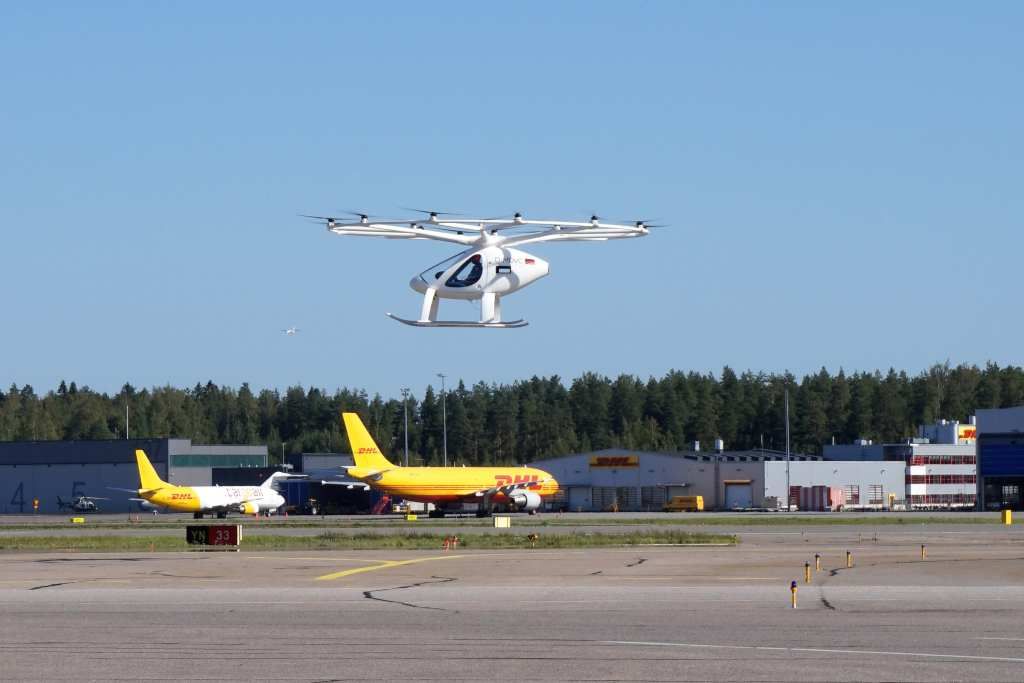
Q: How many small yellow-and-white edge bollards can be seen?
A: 5